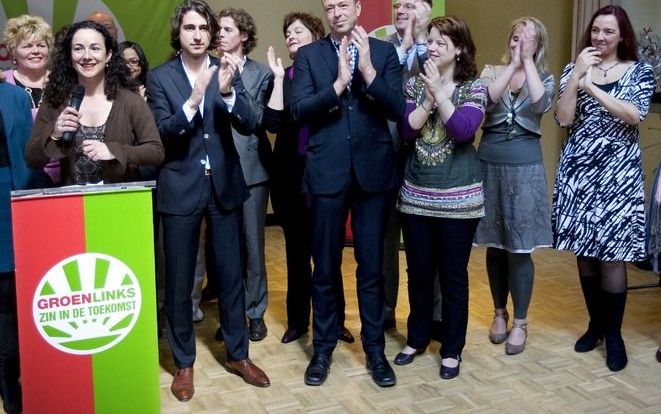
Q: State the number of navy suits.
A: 2